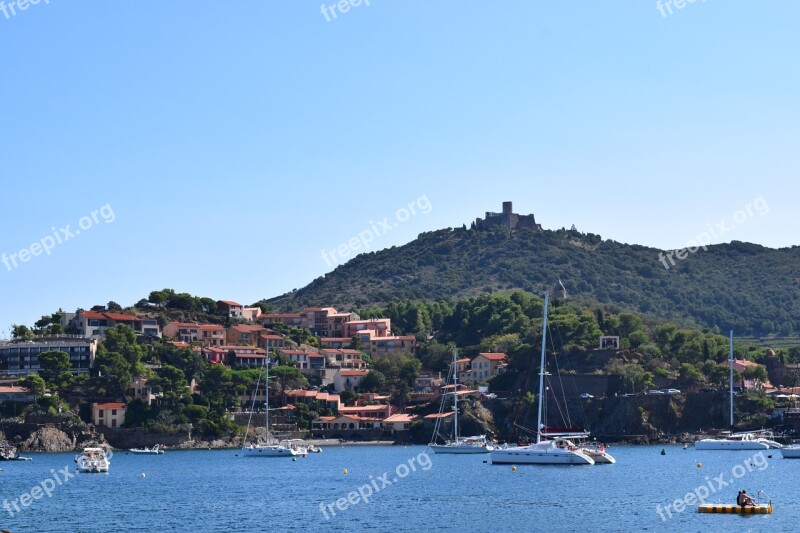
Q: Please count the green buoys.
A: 2